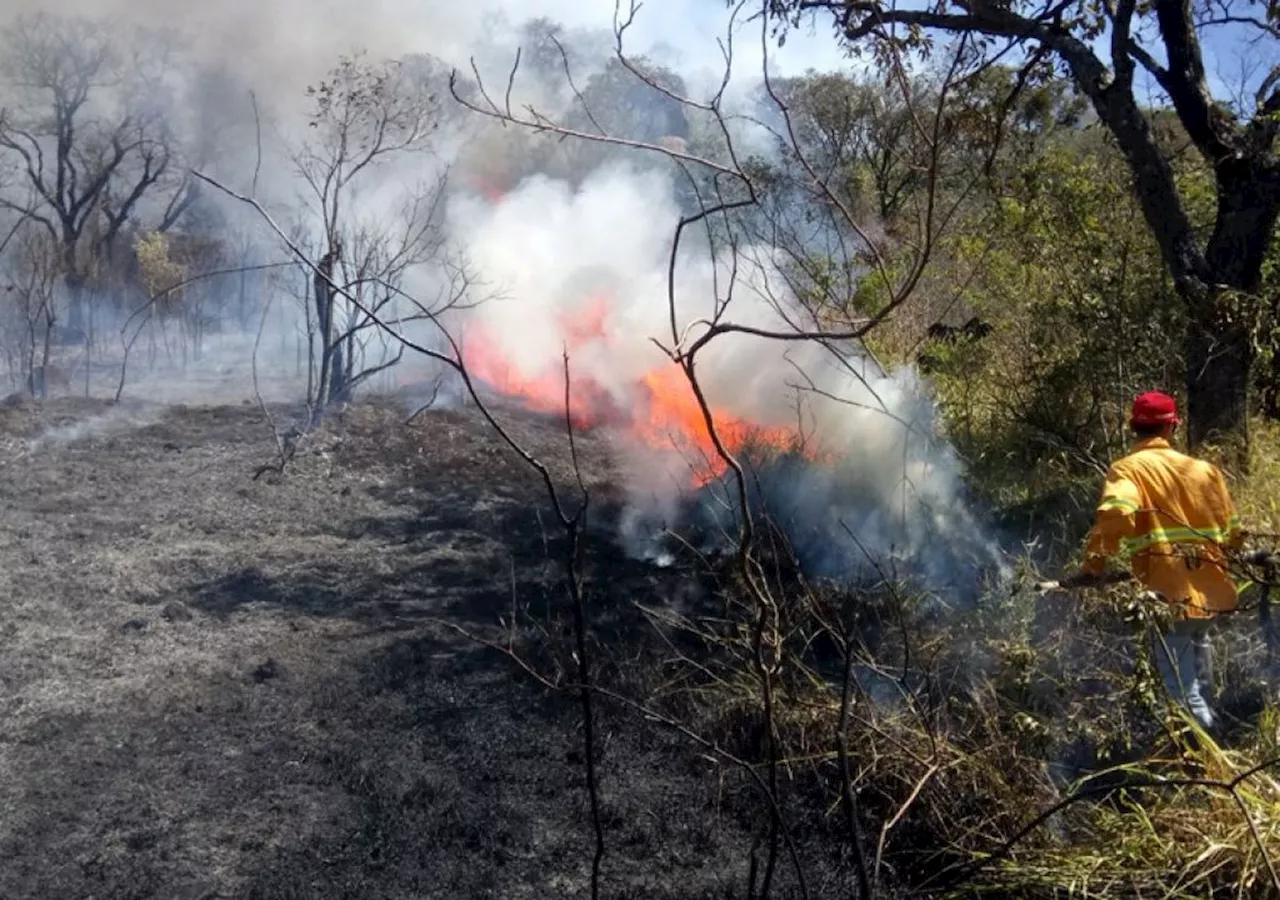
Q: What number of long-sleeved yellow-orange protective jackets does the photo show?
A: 1